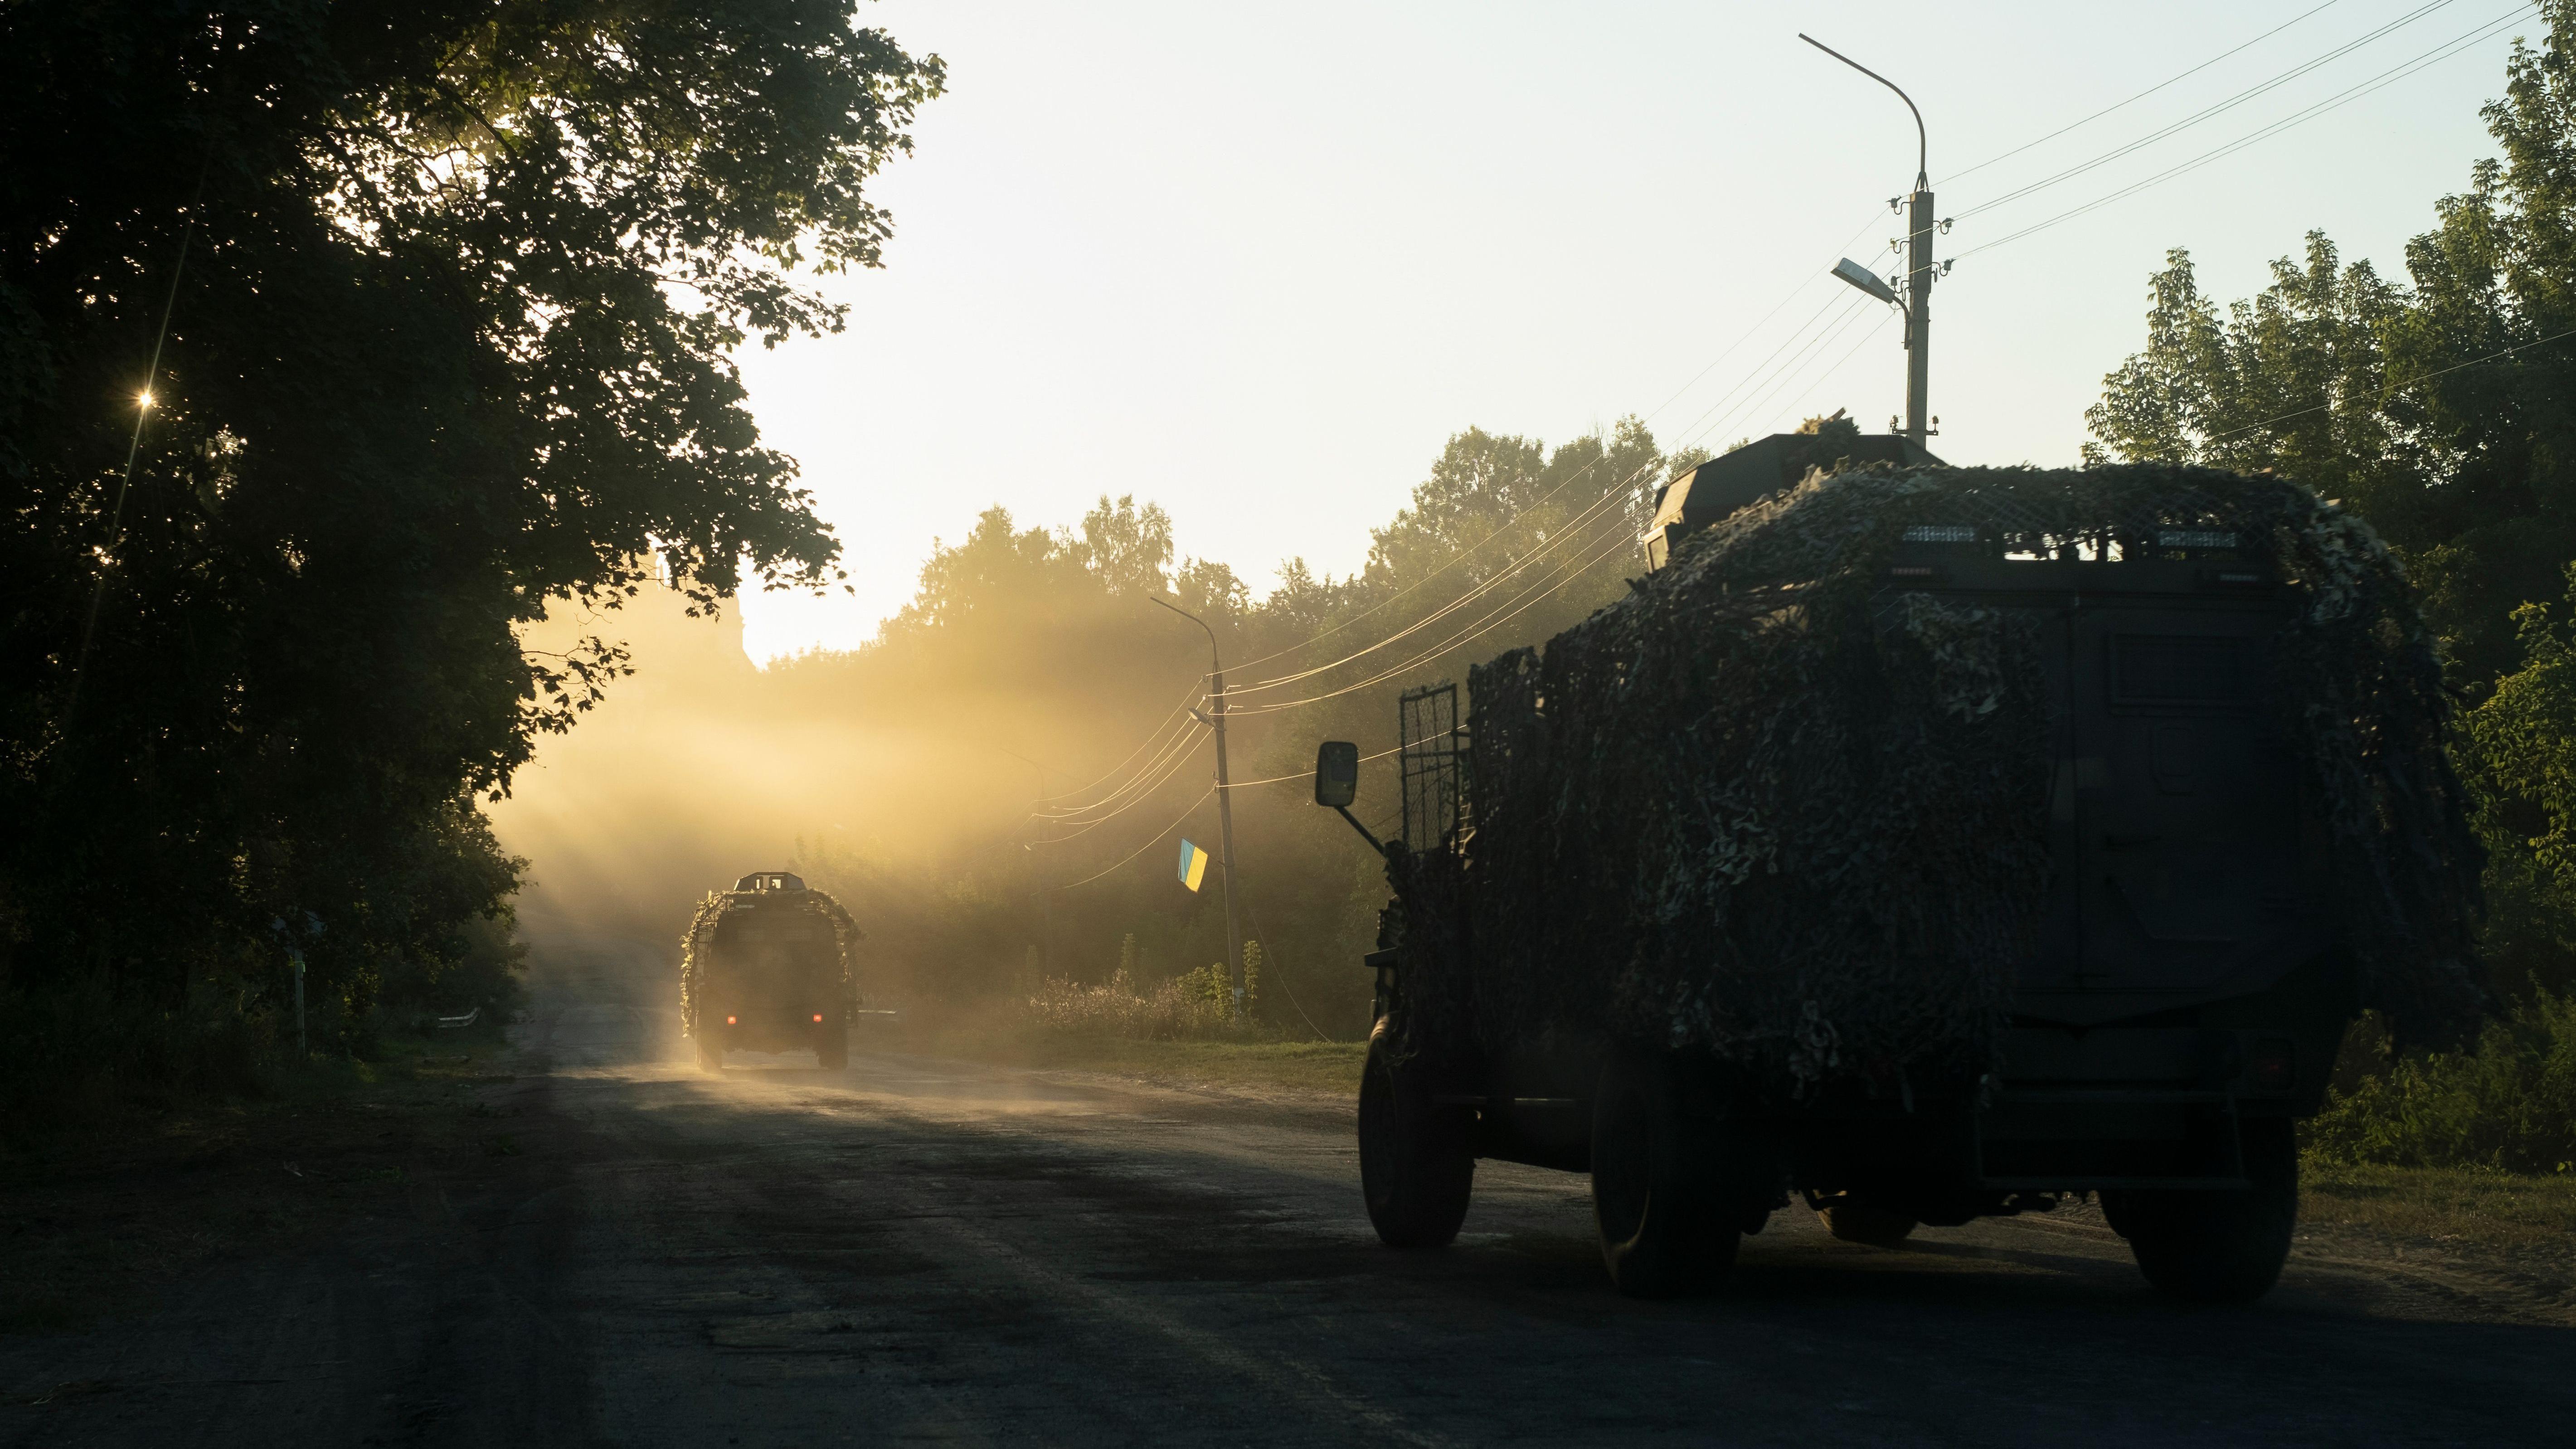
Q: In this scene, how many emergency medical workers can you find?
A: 0